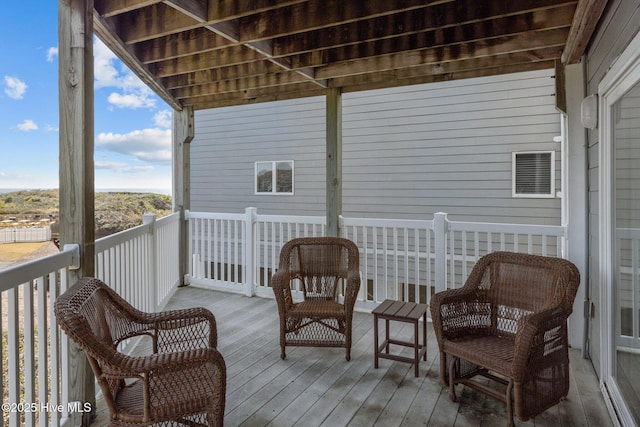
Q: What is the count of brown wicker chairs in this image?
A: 3